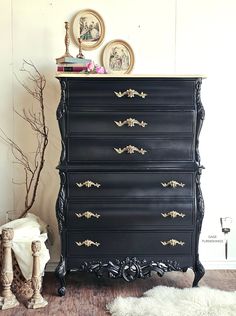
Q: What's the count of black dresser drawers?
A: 6